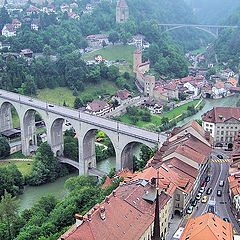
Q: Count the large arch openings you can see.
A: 5